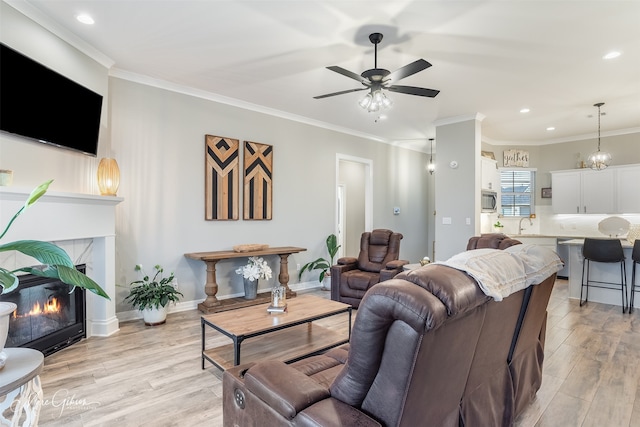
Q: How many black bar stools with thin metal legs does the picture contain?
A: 2